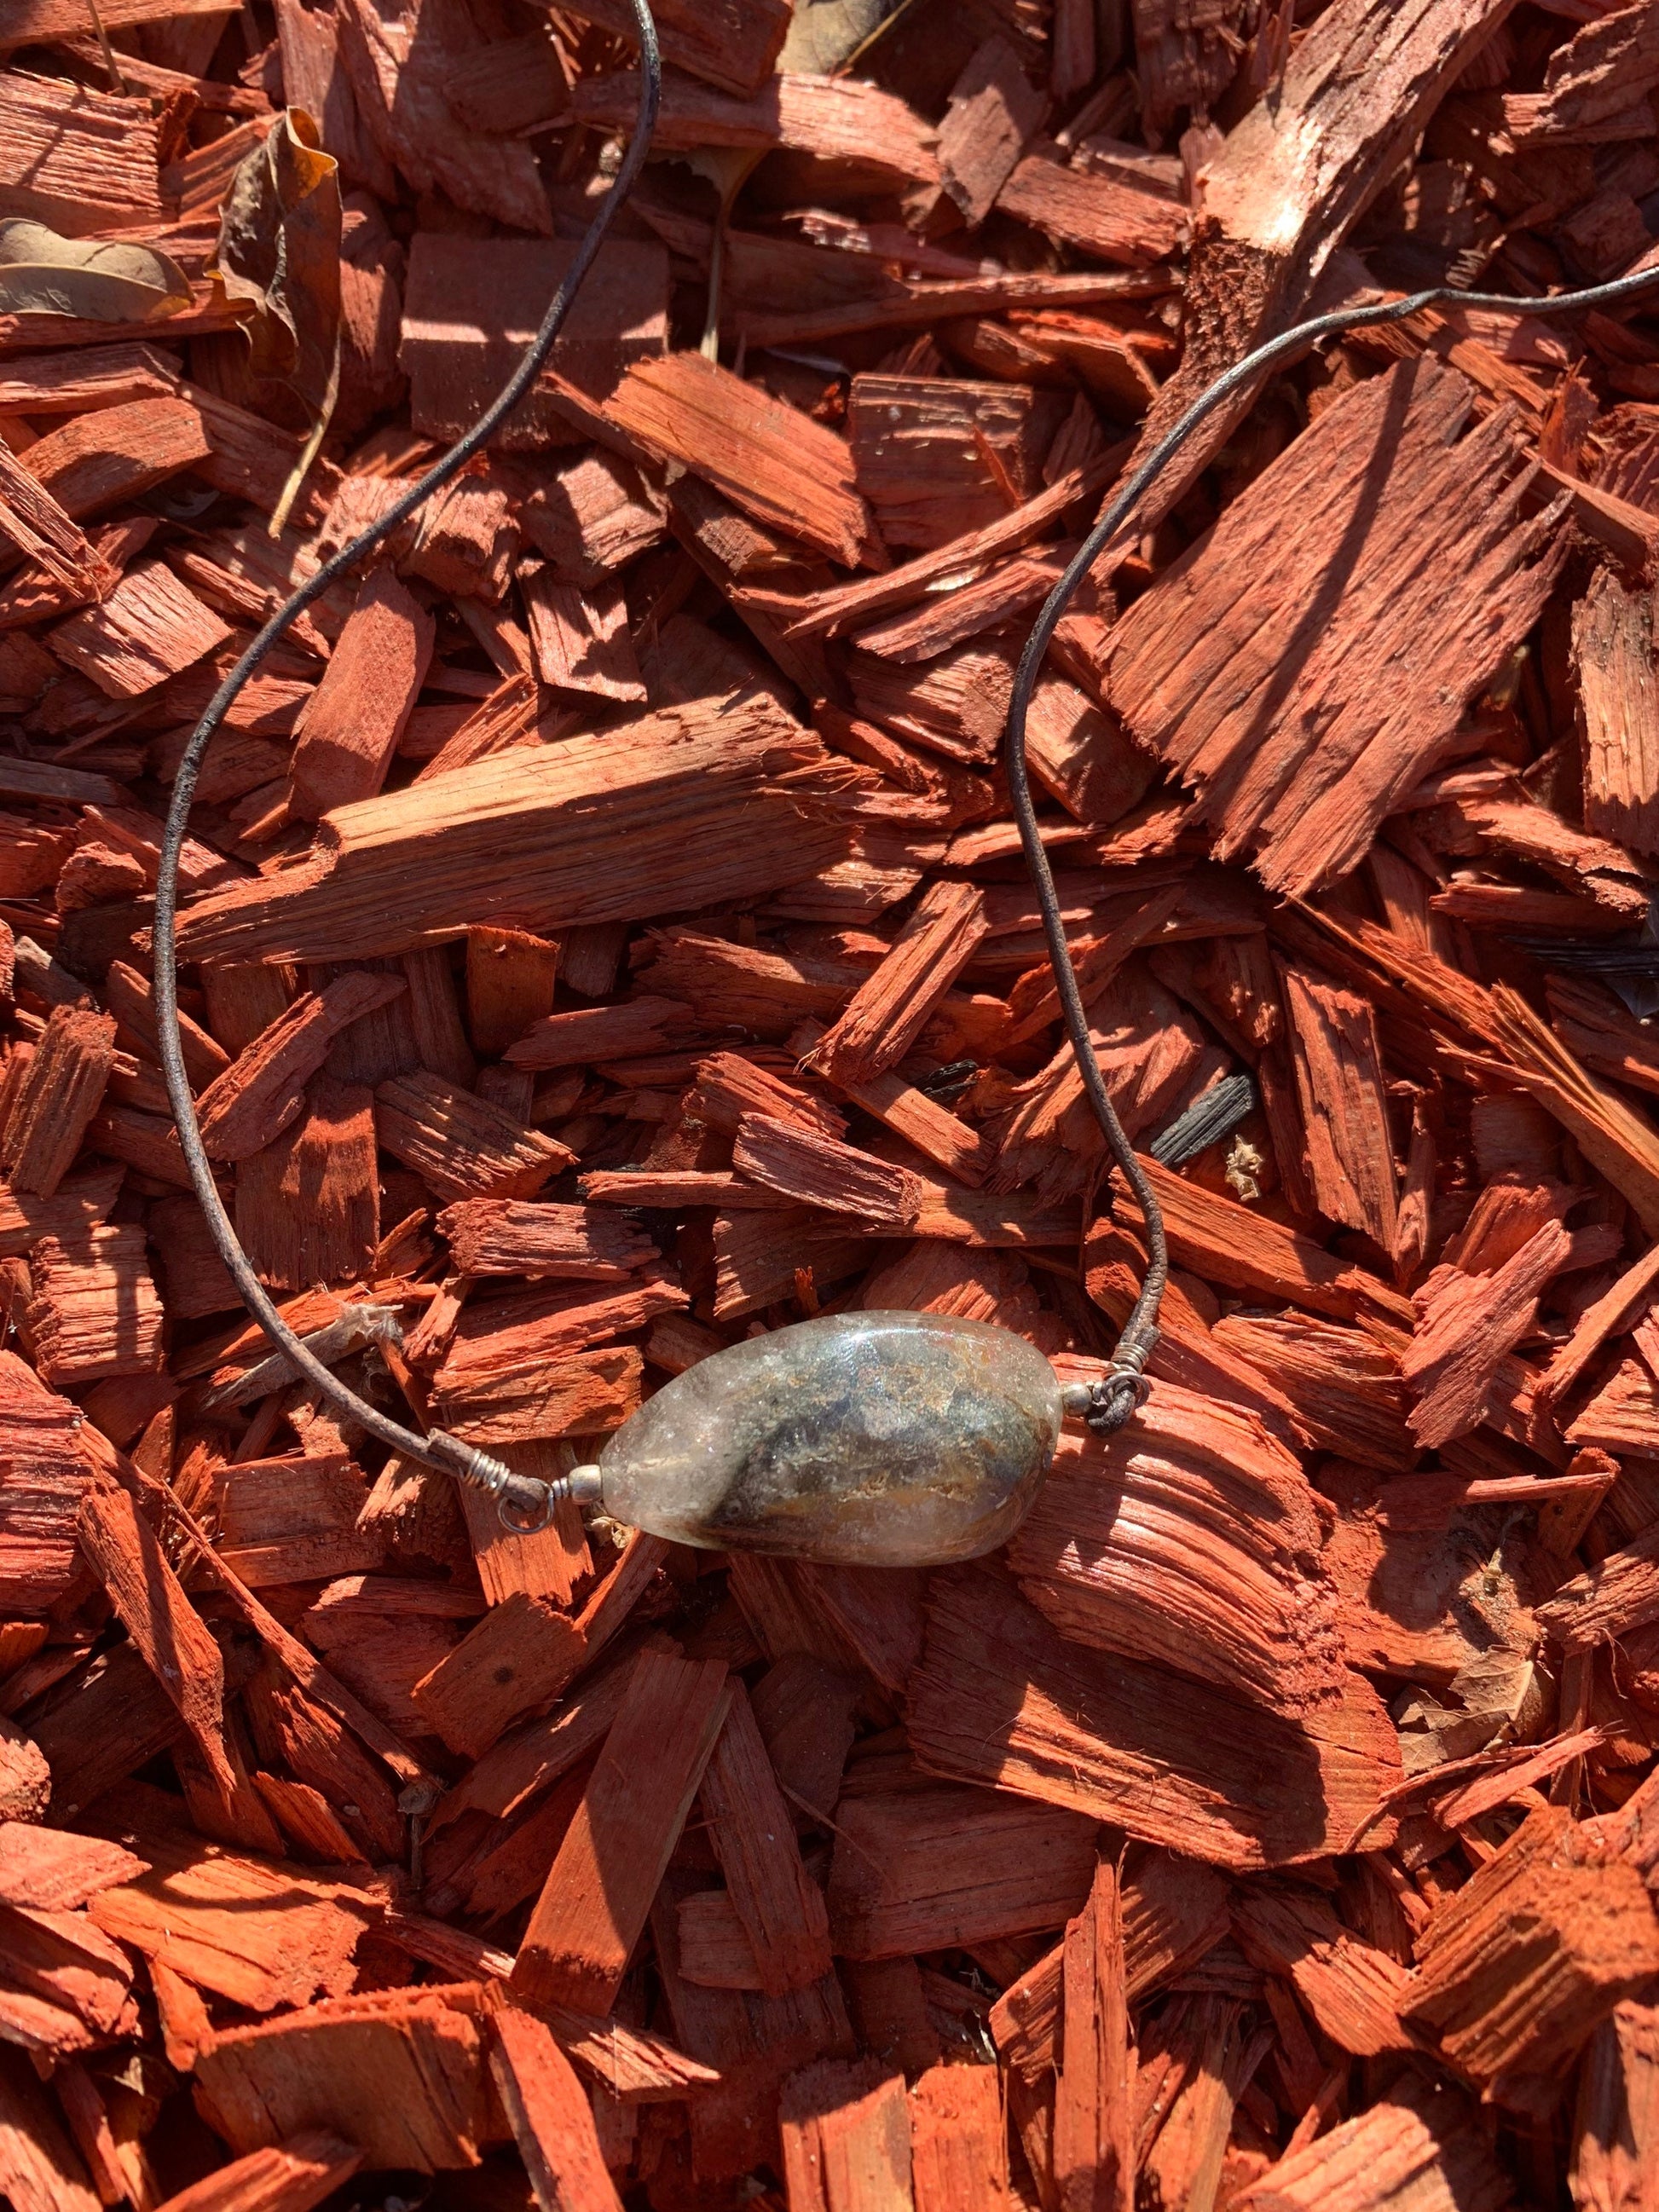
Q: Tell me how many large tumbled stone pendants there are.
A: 1